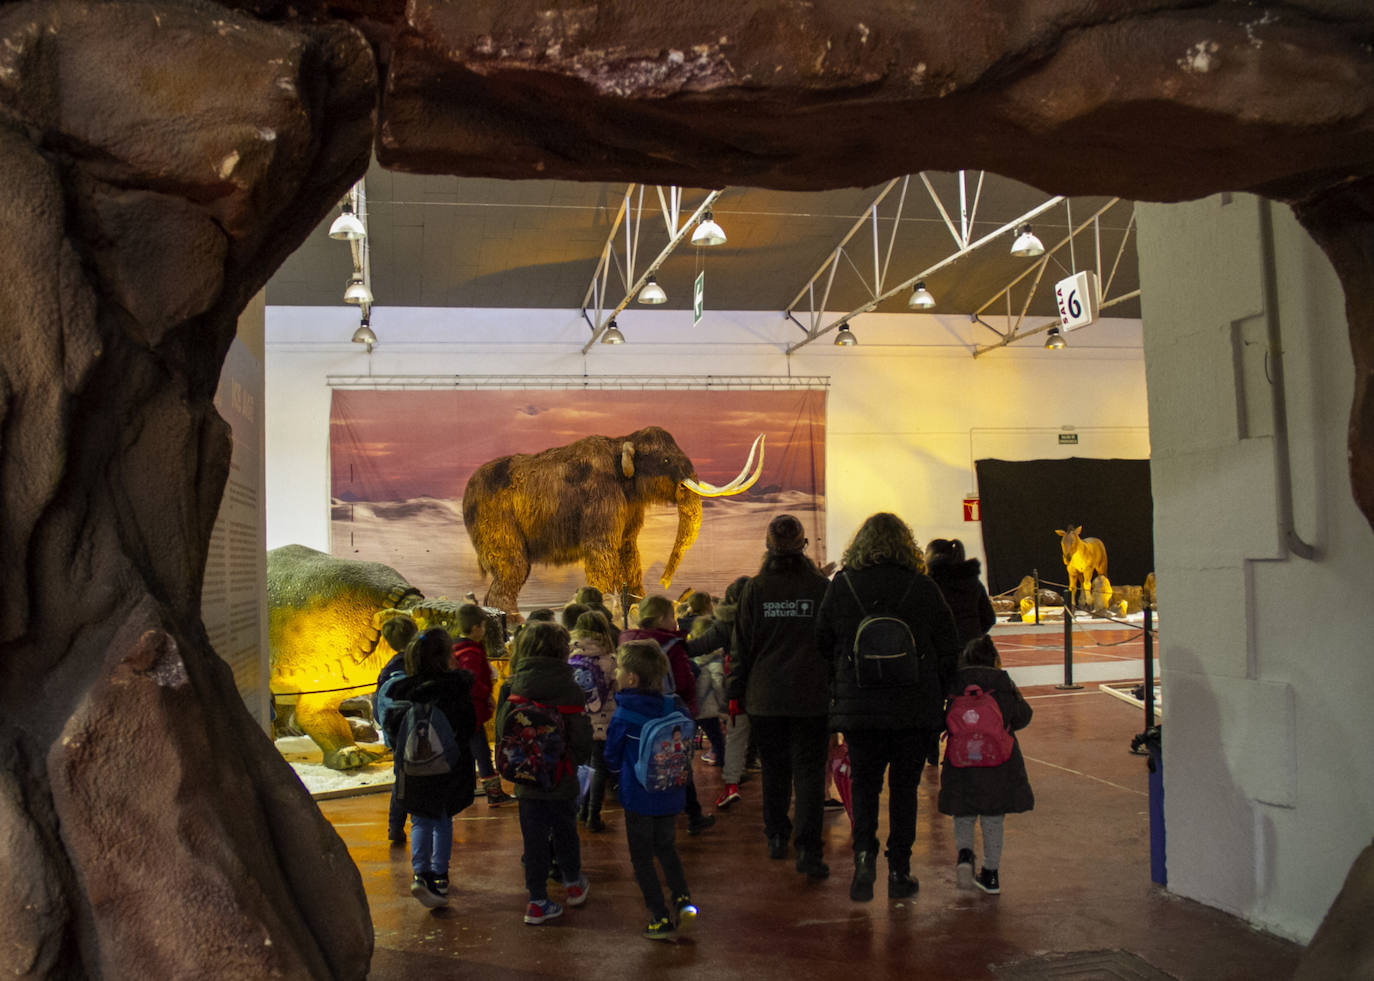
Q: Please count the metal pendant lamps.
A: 10